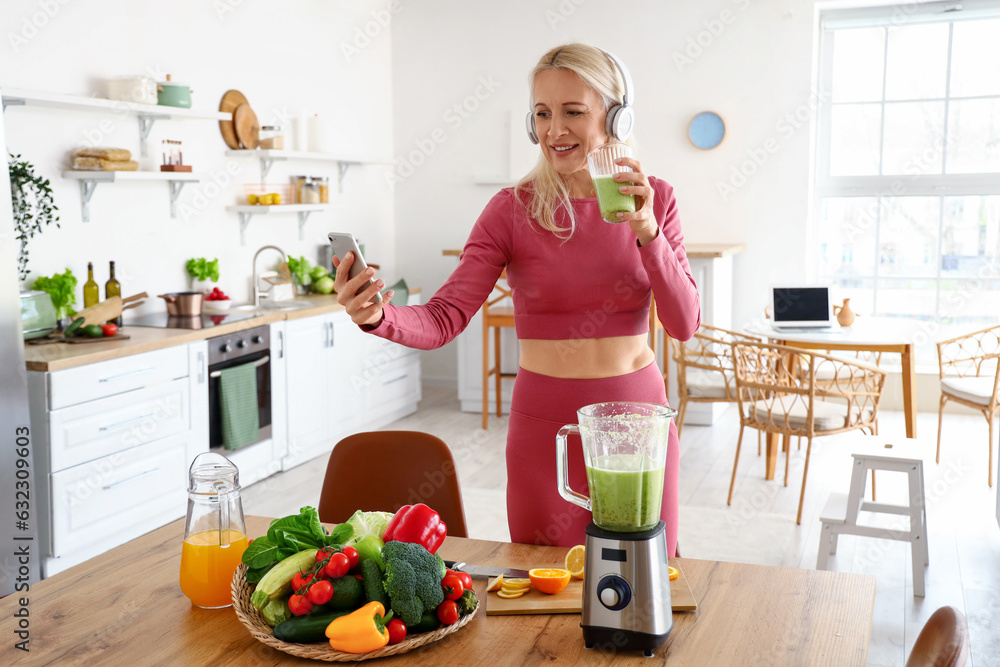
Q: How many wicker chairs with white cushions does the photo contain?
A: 4